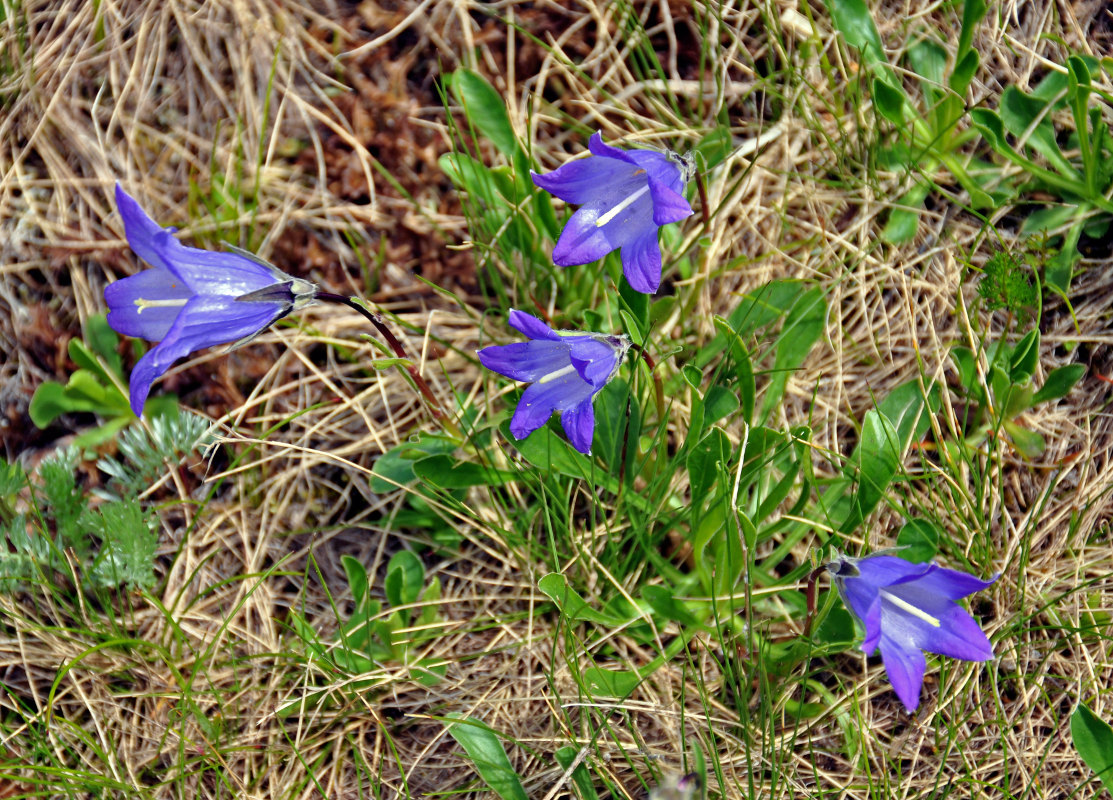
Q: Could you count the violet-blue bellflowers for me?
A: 4